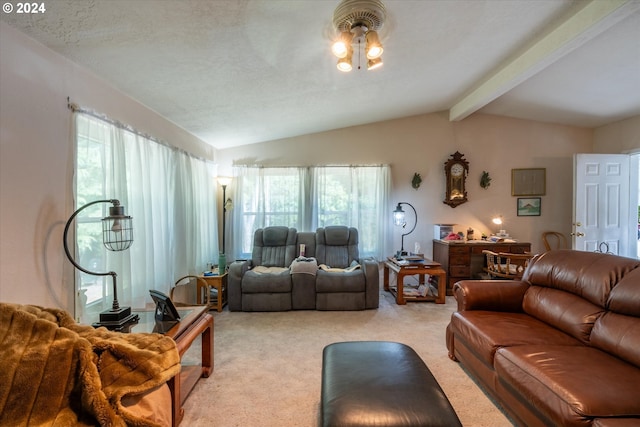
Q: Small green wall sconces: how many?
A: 2